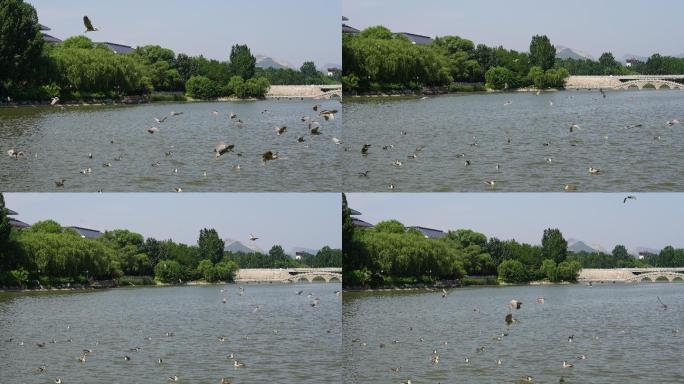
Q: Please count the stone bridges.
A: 4